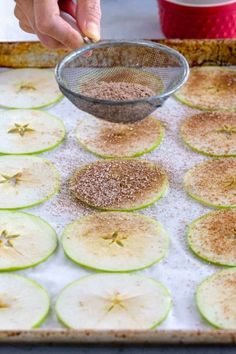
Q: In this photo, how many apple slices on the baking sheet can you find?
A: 15